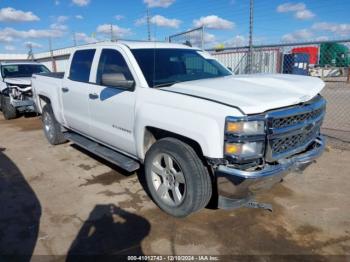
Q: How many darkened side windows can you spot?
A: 2